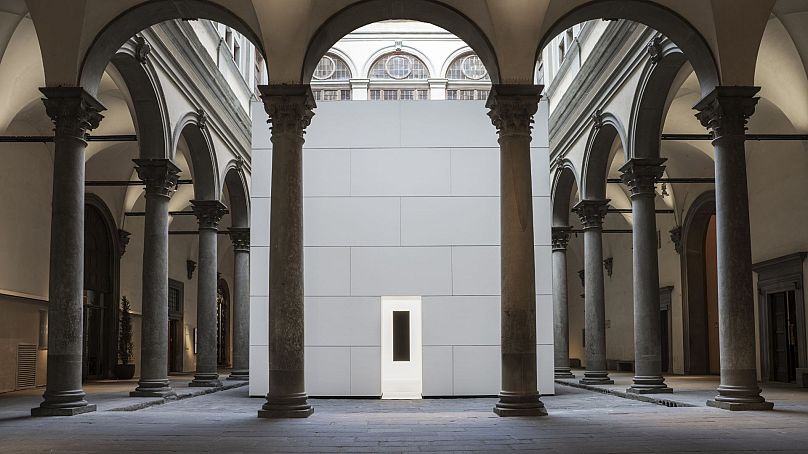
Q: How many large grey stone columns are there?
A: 10